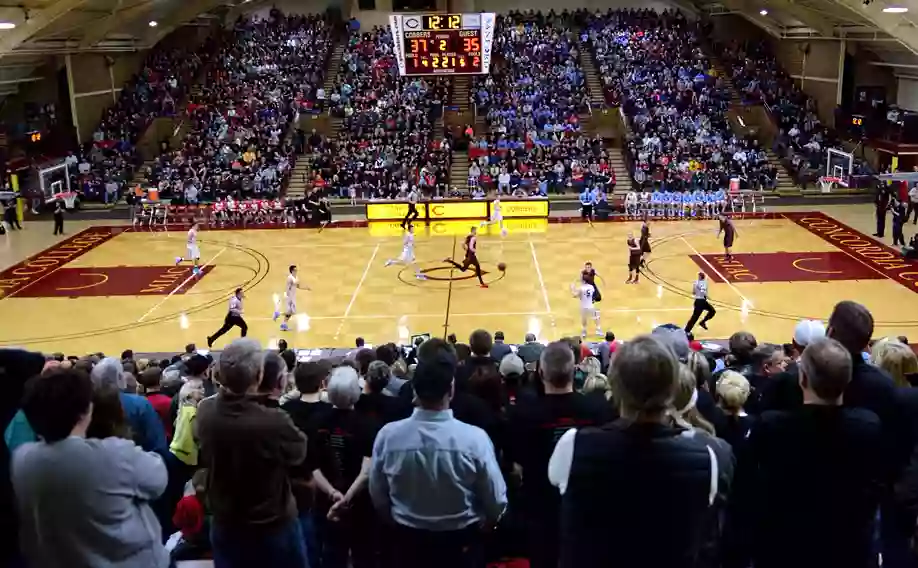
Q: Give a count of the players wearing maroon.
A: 5